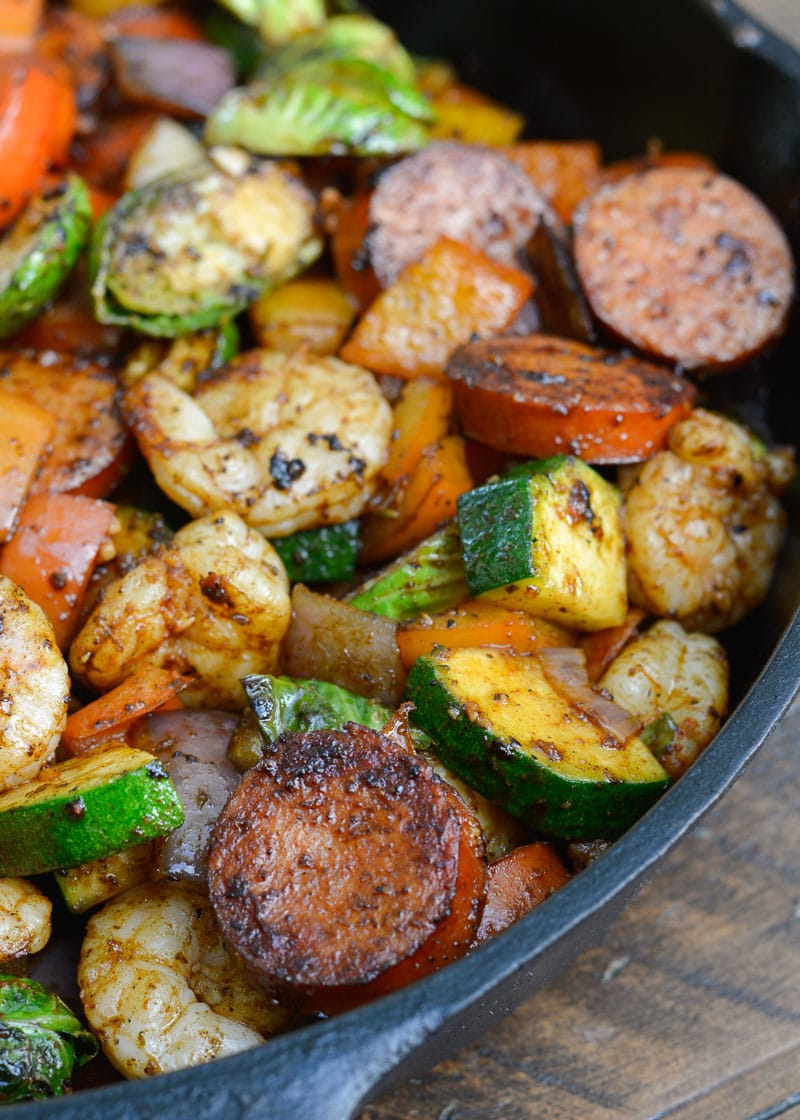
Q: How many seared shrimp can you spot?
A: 7